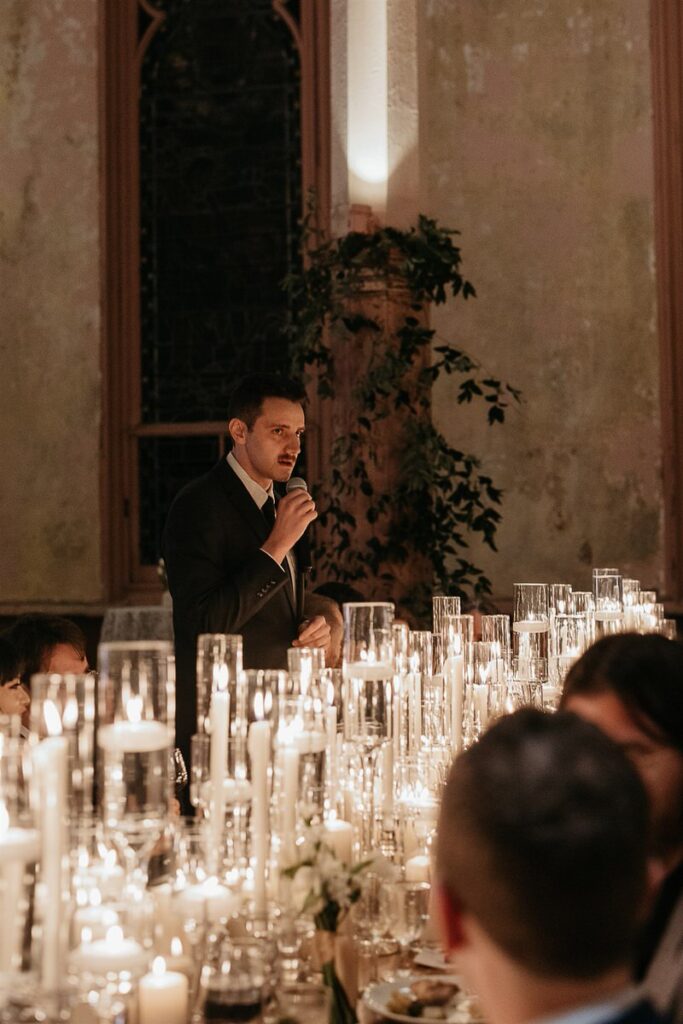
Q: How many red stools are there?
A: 0